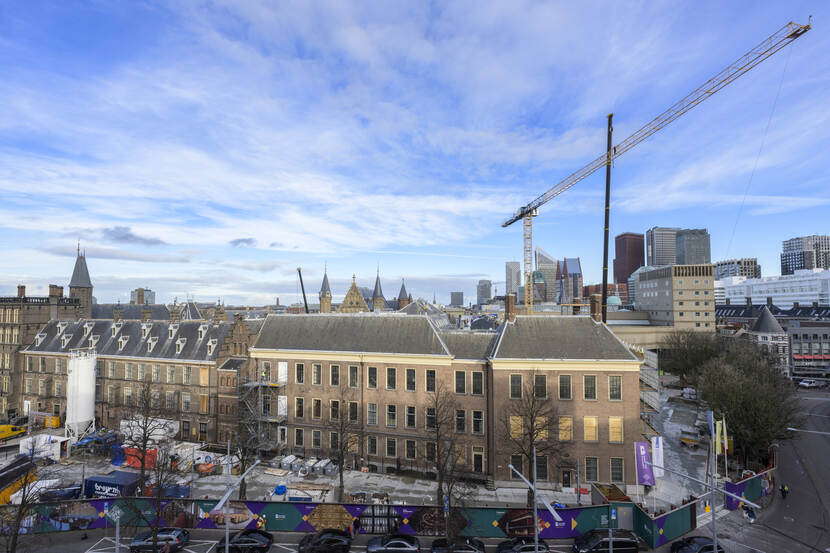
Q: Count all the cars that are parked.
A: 8